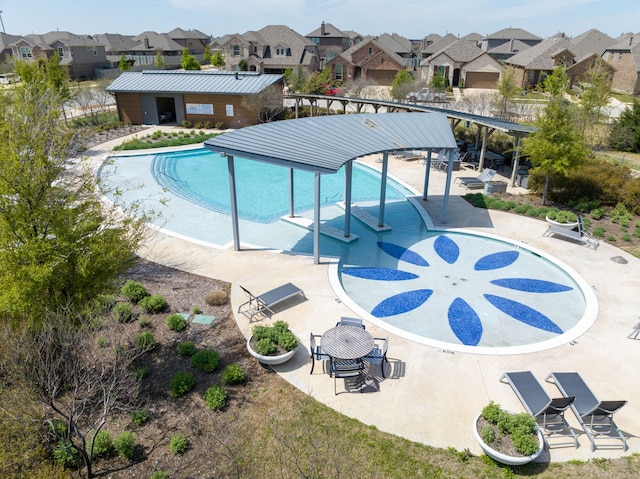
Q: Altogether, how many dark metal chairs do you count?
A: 4